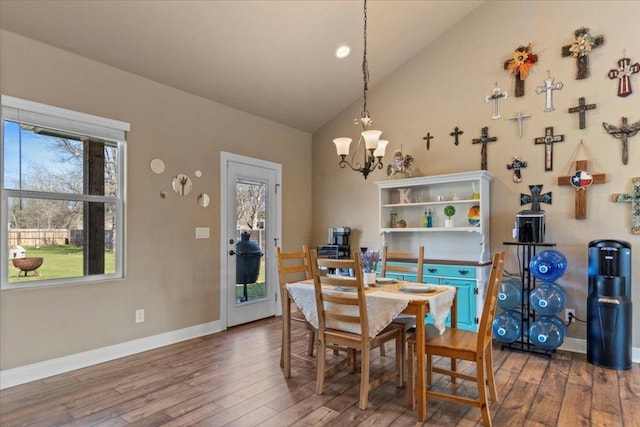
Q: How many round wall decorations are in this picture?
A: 5